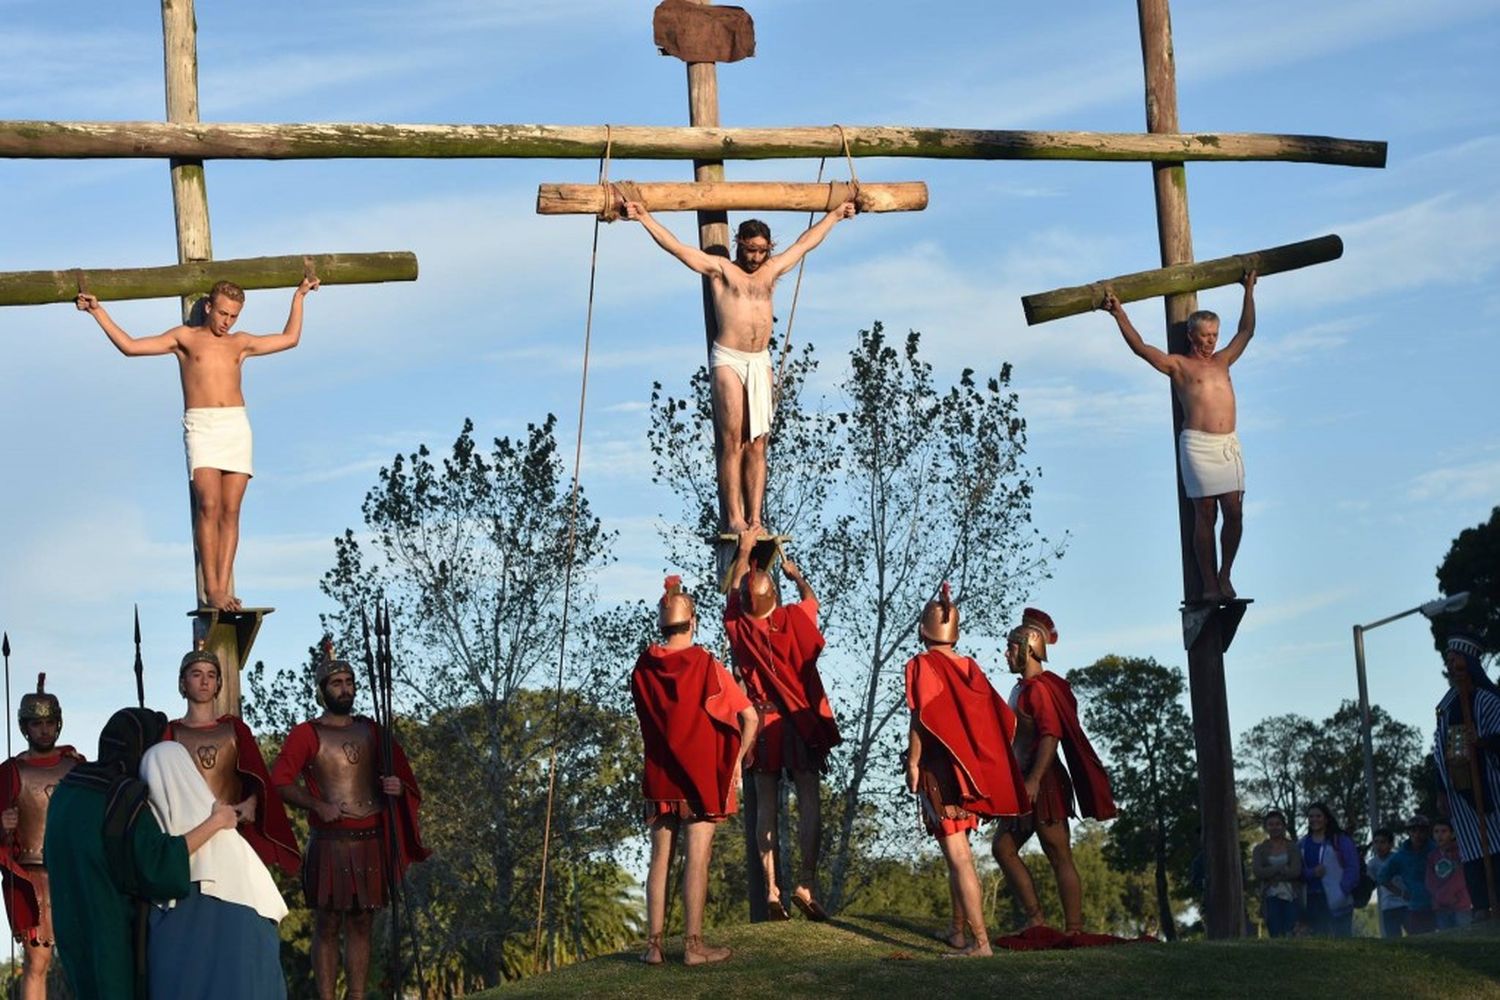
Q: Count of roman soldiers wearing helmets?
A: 7